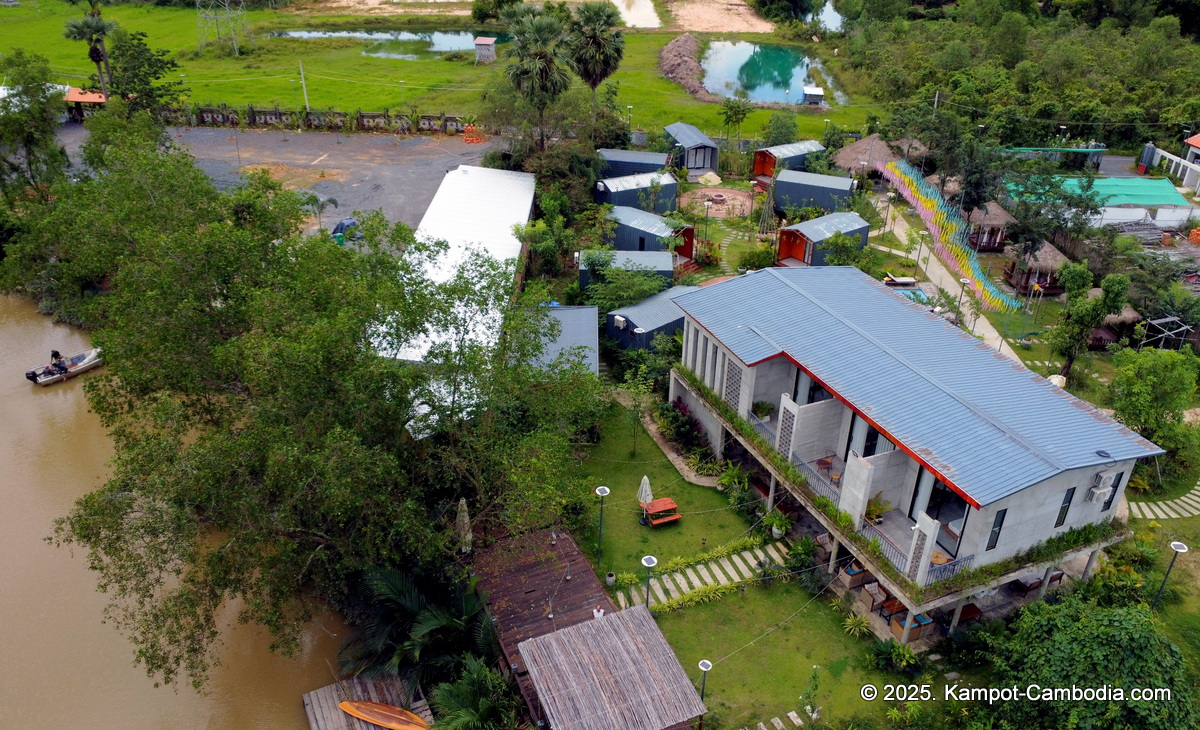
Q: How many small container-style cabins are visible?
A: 9